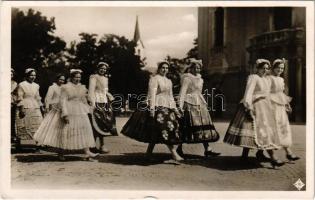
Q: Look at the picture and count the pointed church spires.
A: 1